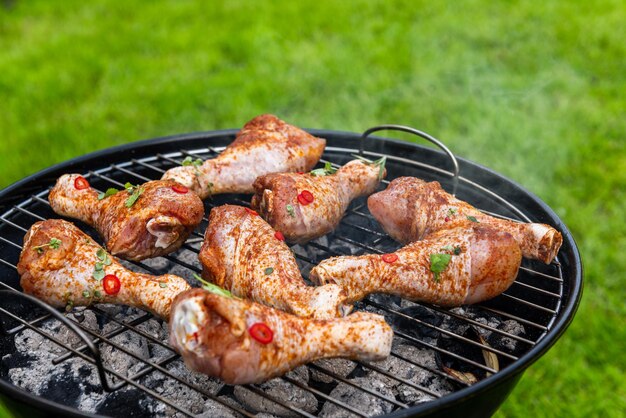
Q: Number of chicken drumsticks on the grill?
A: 8